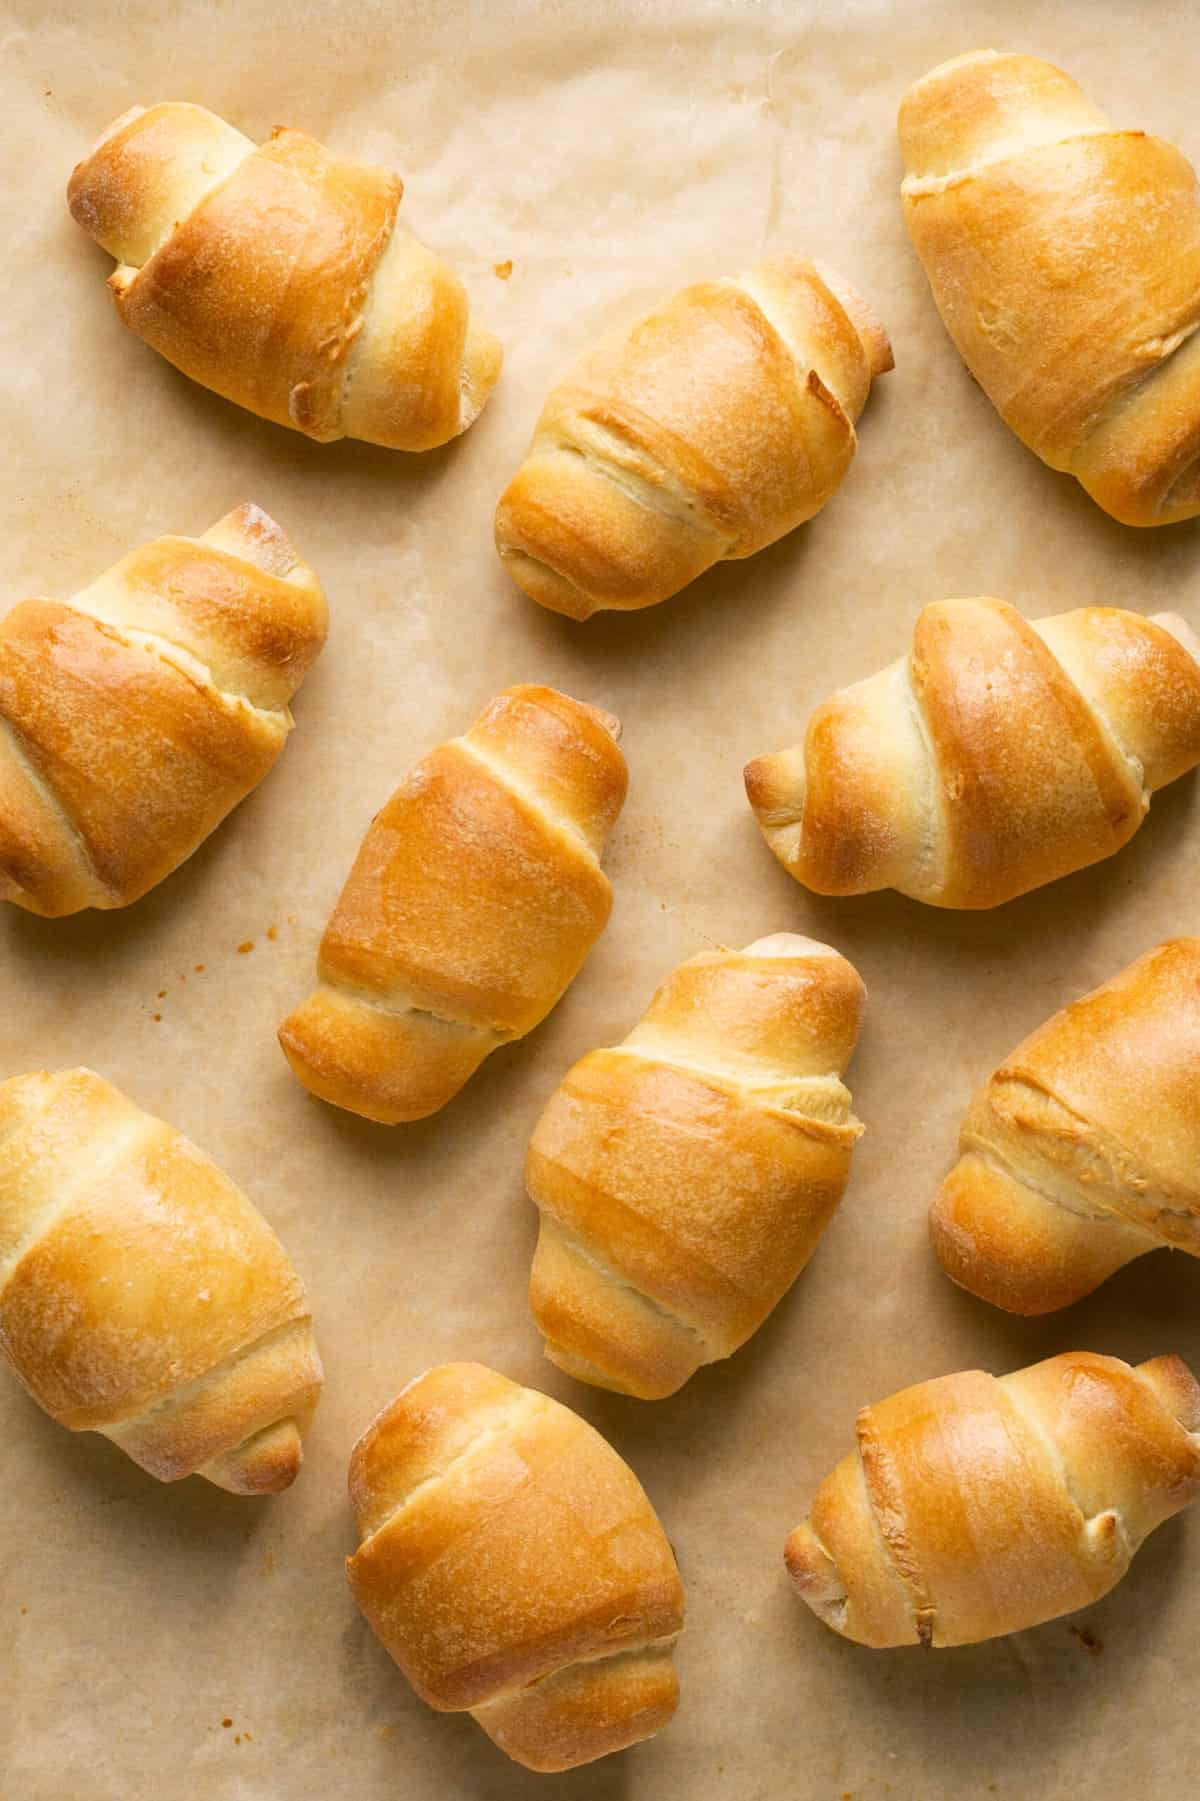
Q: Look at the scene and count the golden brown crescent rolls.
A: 11